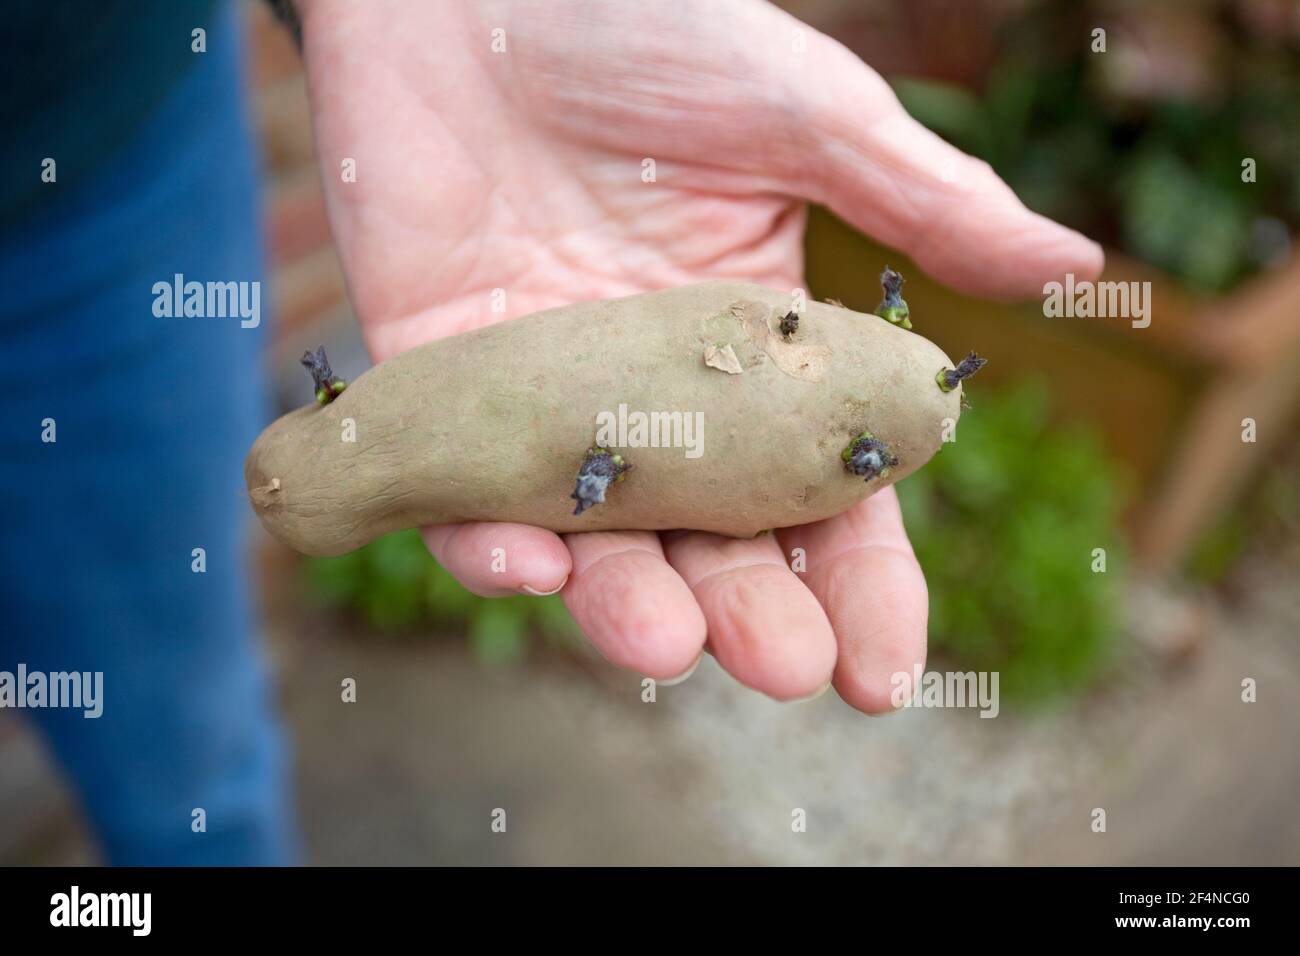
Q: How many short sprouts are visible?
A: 6